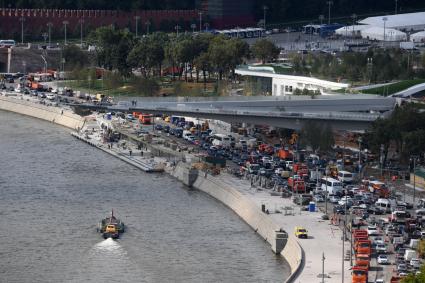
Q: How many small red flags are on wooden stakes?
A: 0